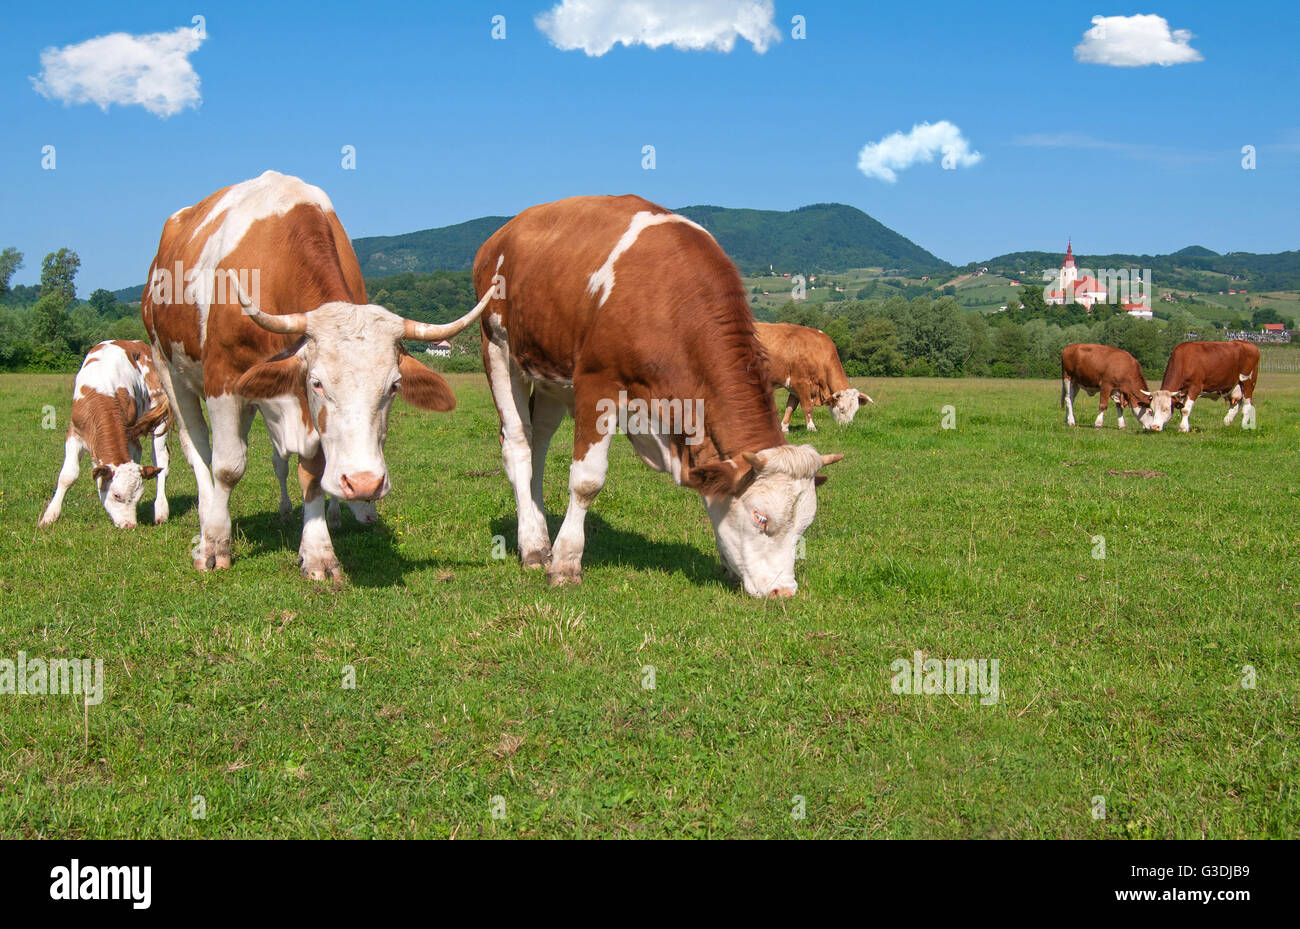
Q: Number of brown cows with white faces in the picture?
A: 6